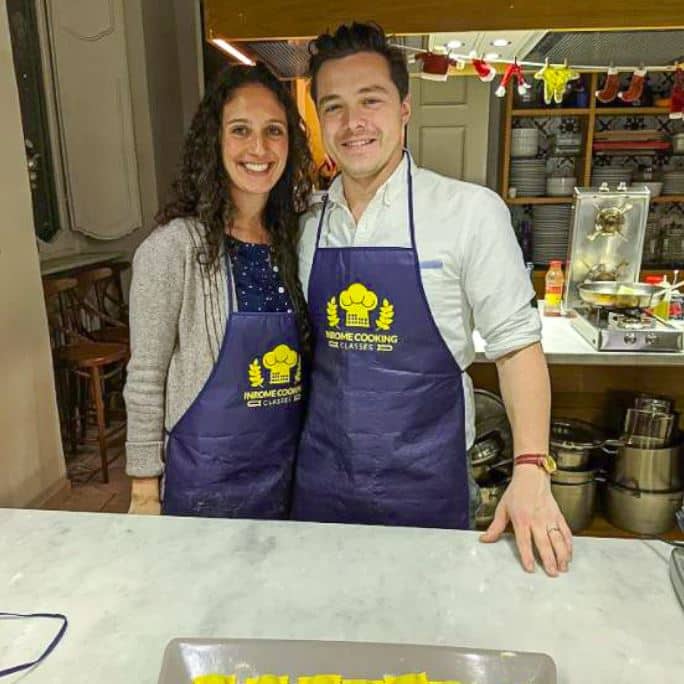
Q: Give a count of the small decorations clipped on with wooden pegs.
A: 7